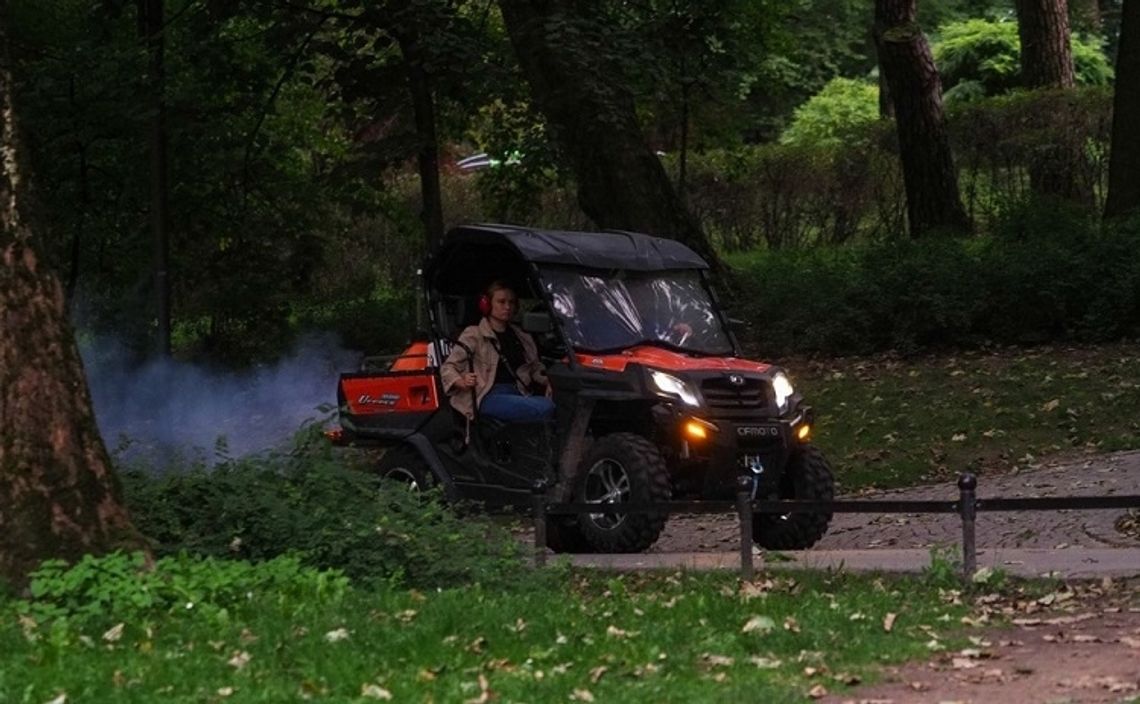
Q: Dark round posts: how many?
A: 3